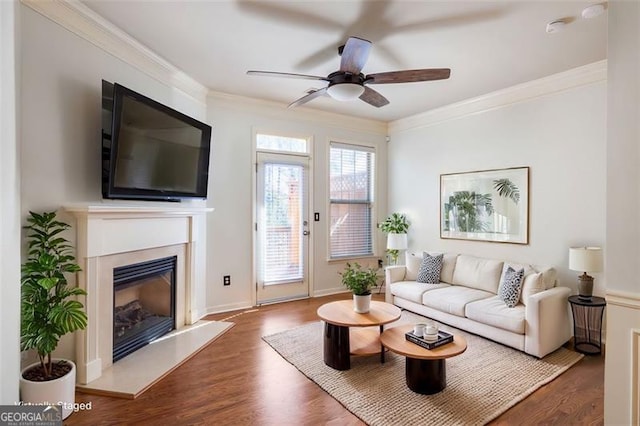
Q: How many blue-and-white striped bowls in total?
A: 0